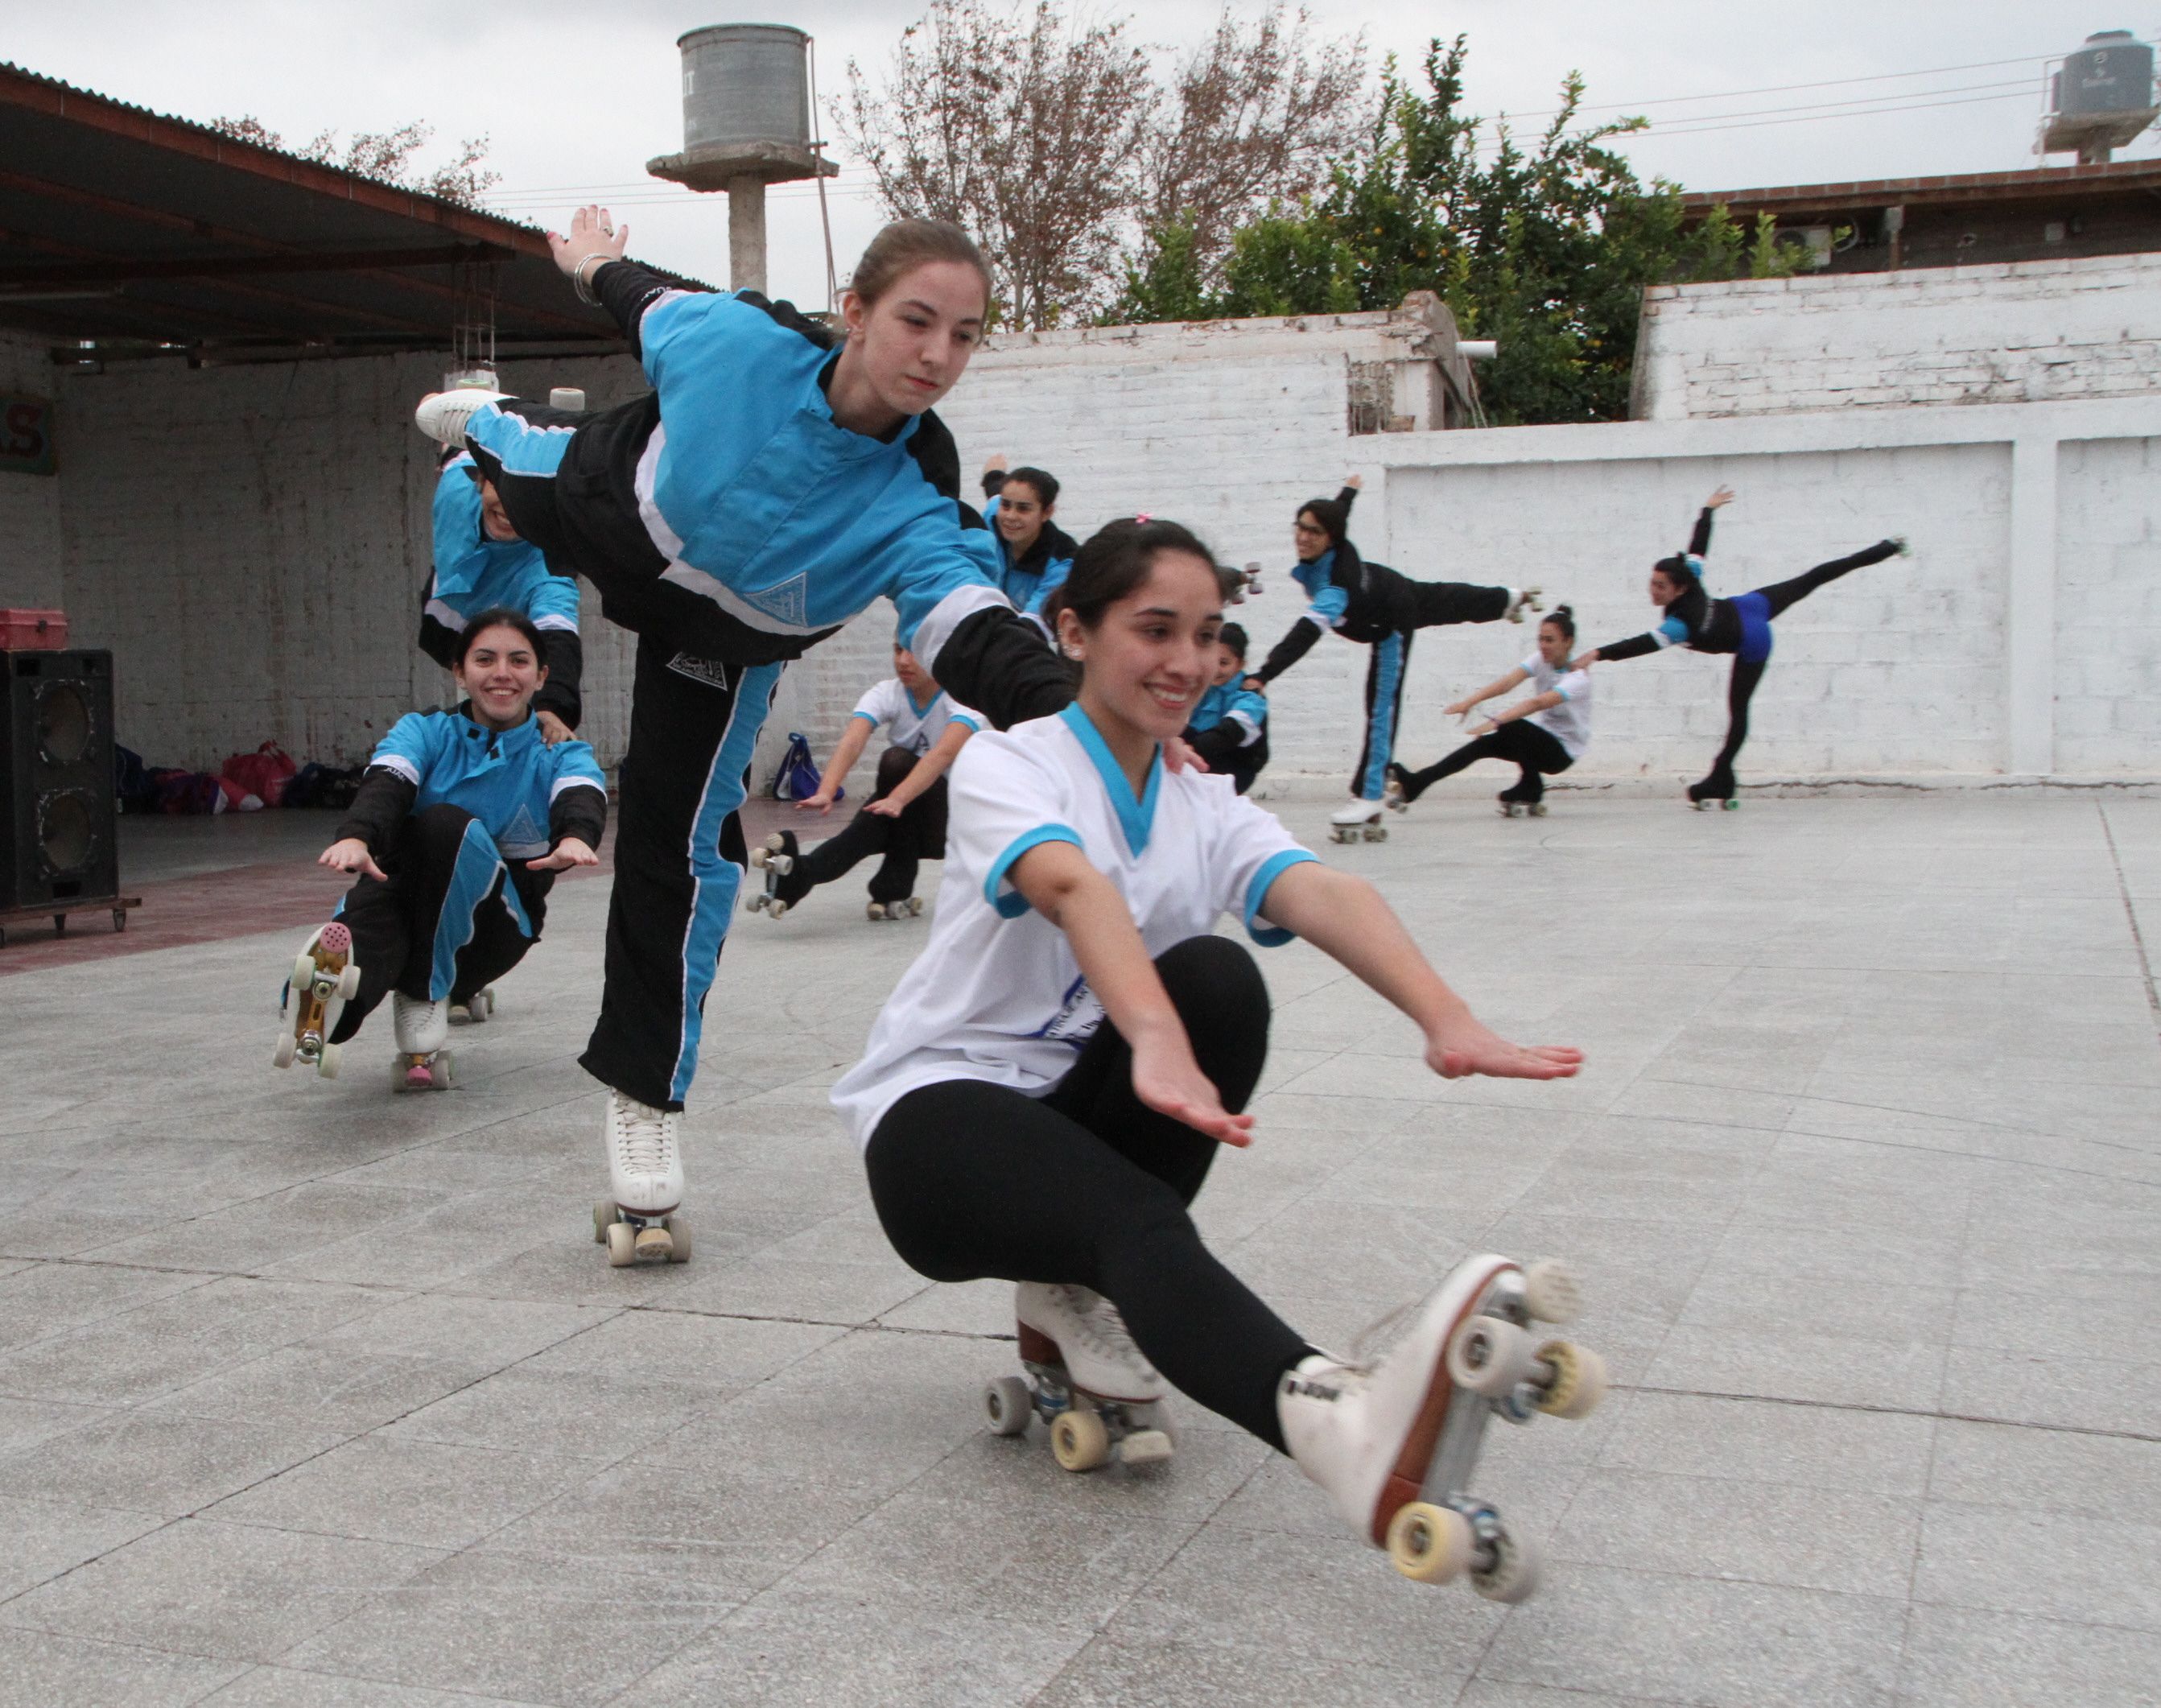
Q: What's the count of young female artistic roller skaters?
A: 10